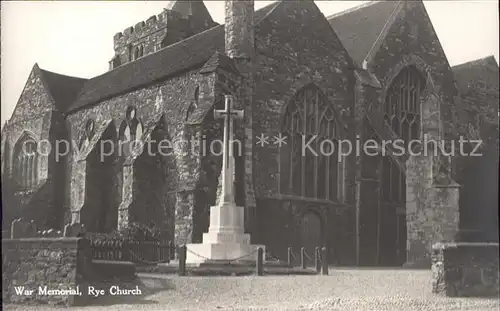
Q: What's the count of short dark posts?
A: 6